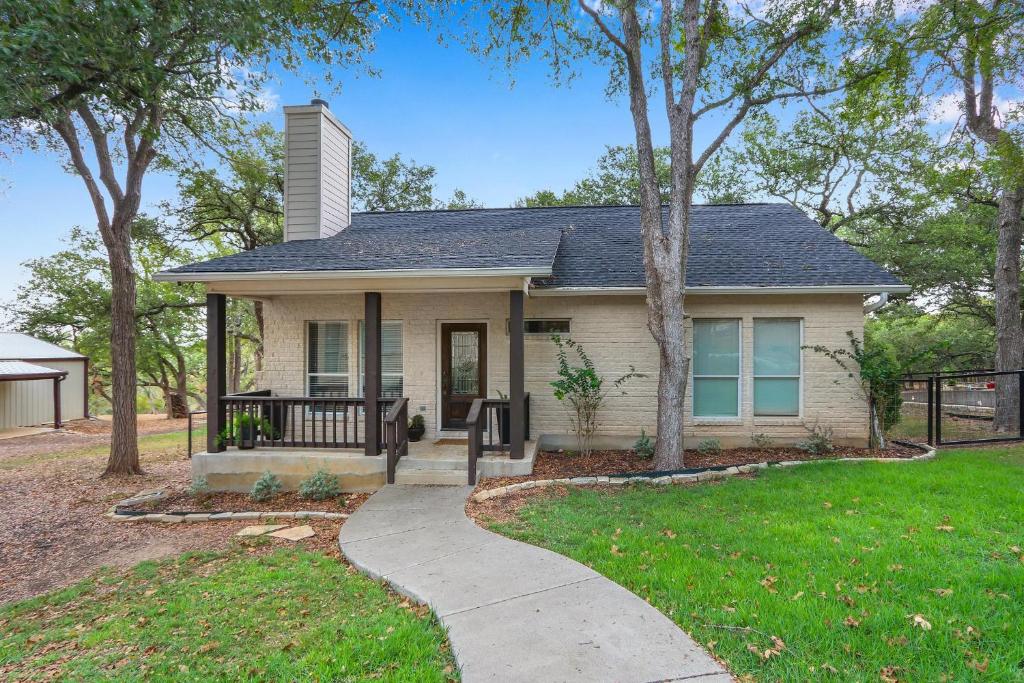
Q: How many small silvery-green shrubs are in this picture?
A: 7